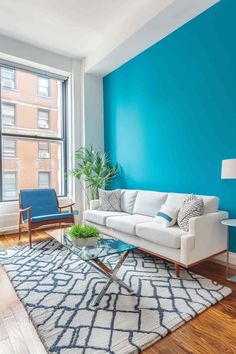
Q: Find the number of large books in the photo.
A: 0